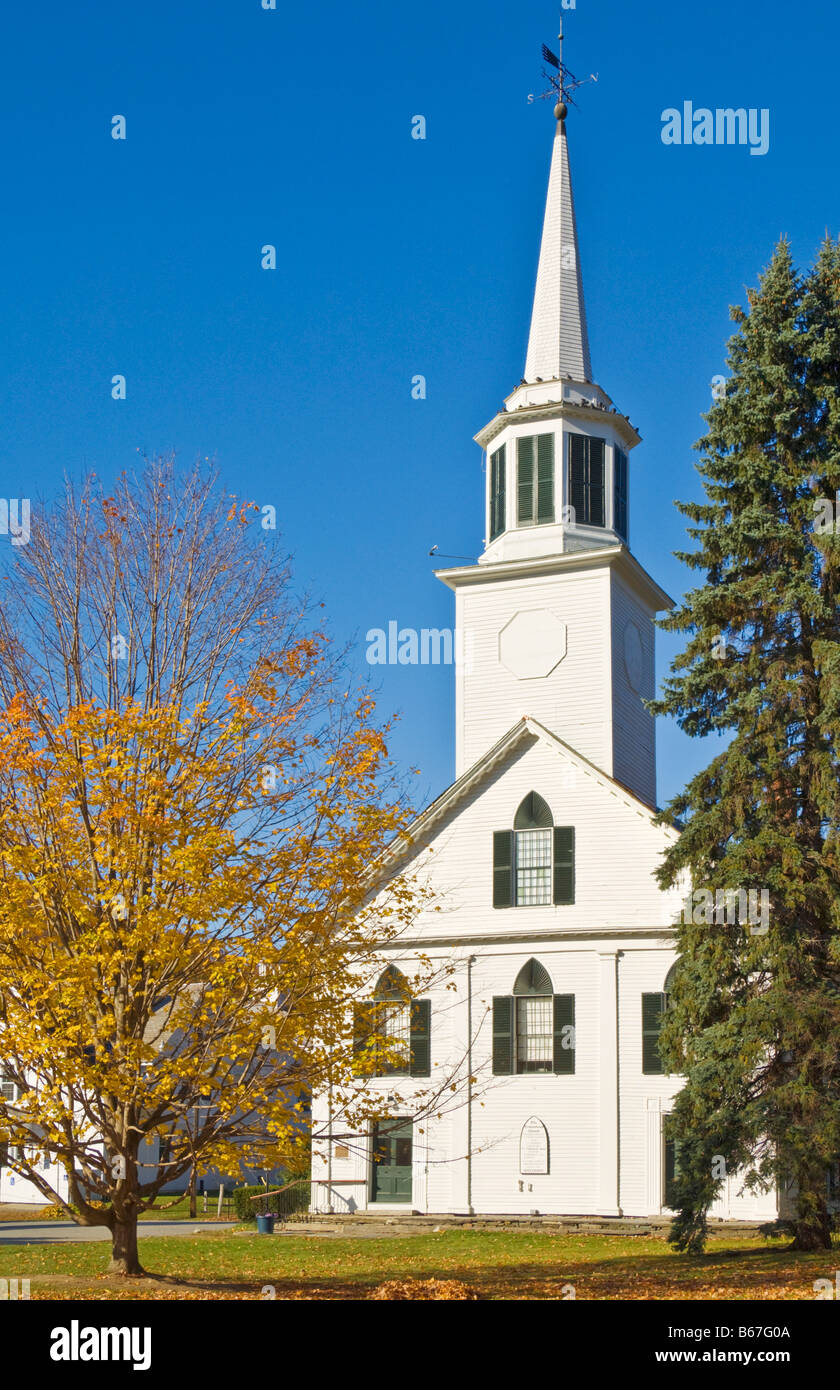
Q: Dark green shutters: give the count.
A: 15